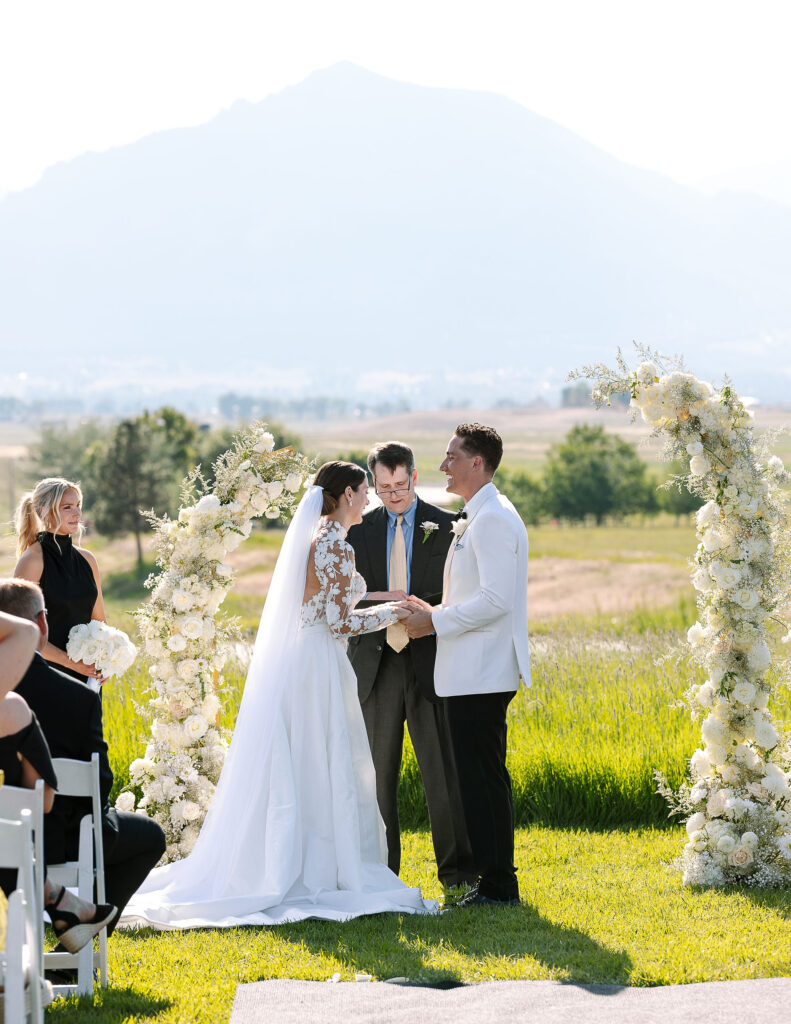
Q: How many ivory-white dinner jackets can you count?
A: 1